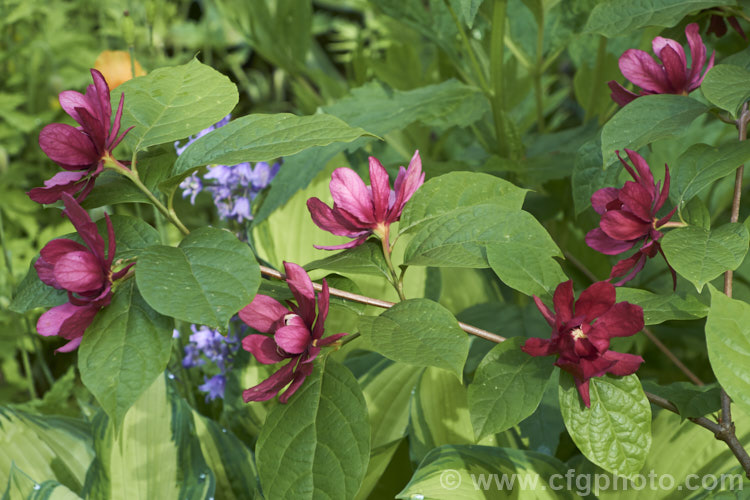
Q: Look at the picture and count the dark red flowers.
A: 7